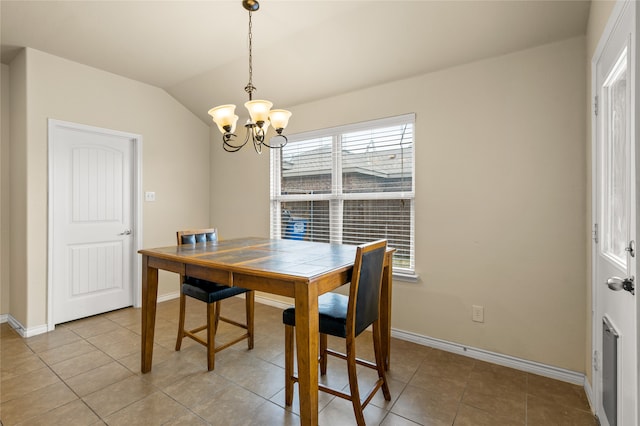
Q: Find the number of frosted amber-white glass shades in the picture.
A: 5